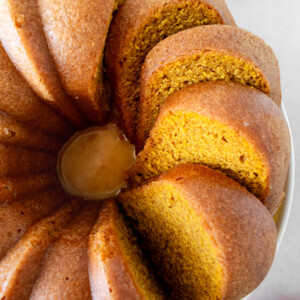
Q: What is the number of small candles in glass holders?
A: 0